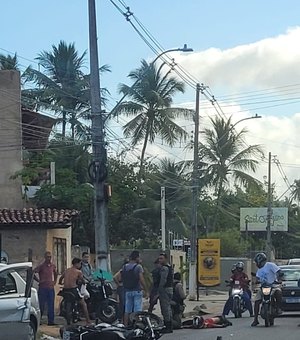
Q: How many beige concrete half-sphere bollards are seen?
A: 0